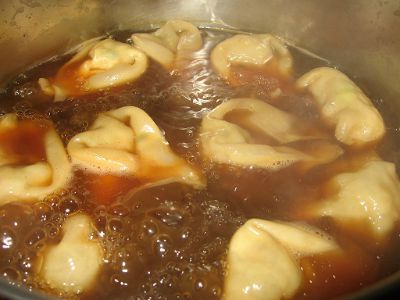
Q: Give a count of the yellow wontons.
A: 10